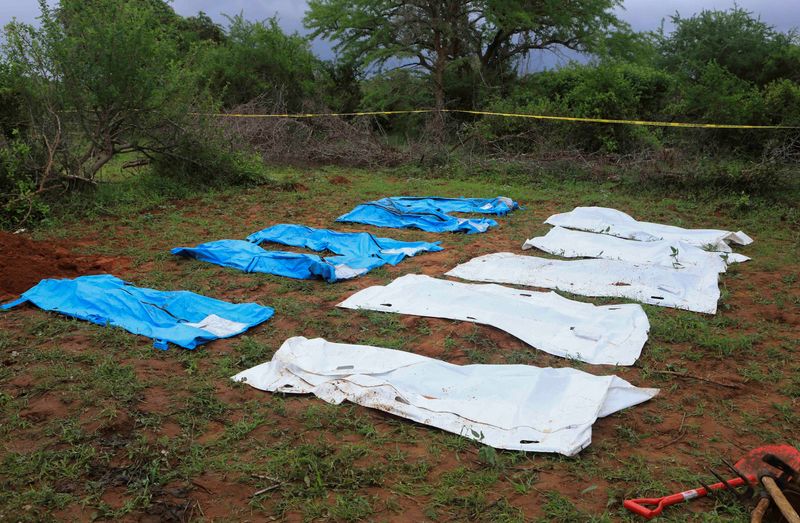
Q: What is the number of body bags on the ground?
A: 10